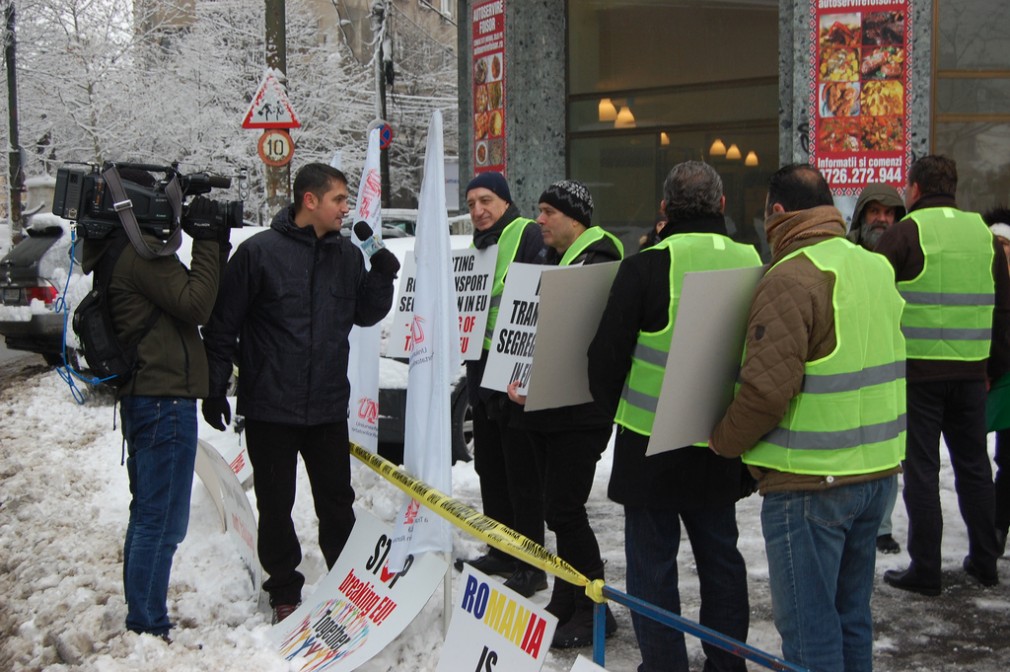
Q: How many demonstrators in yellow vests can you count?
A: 5